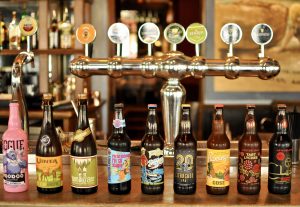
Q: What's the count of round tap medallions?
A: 8